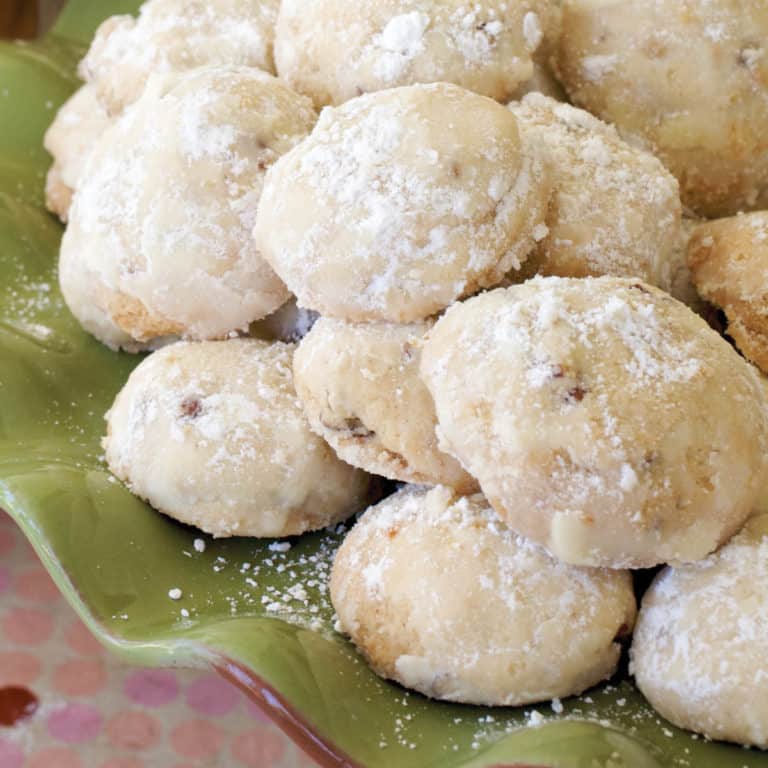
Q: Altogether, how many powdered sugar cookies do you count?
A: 13